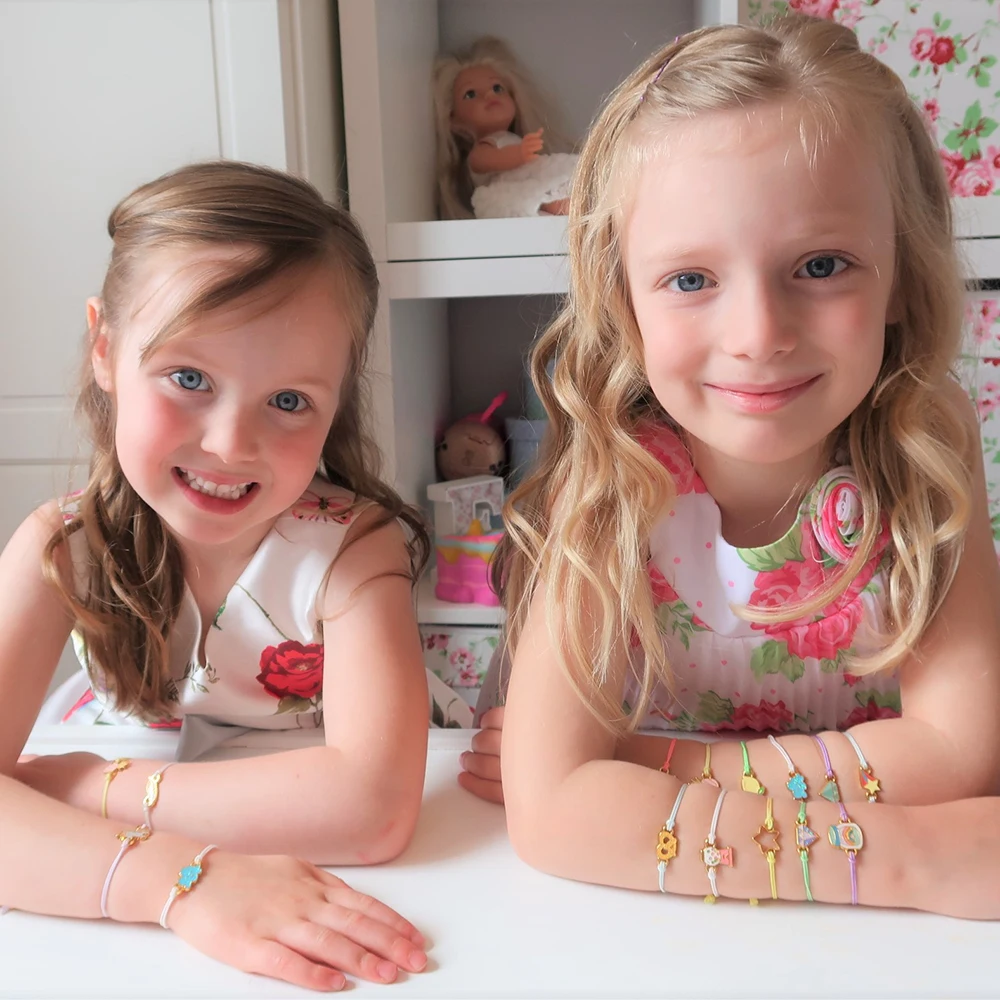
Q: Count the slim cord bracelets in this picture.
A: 15